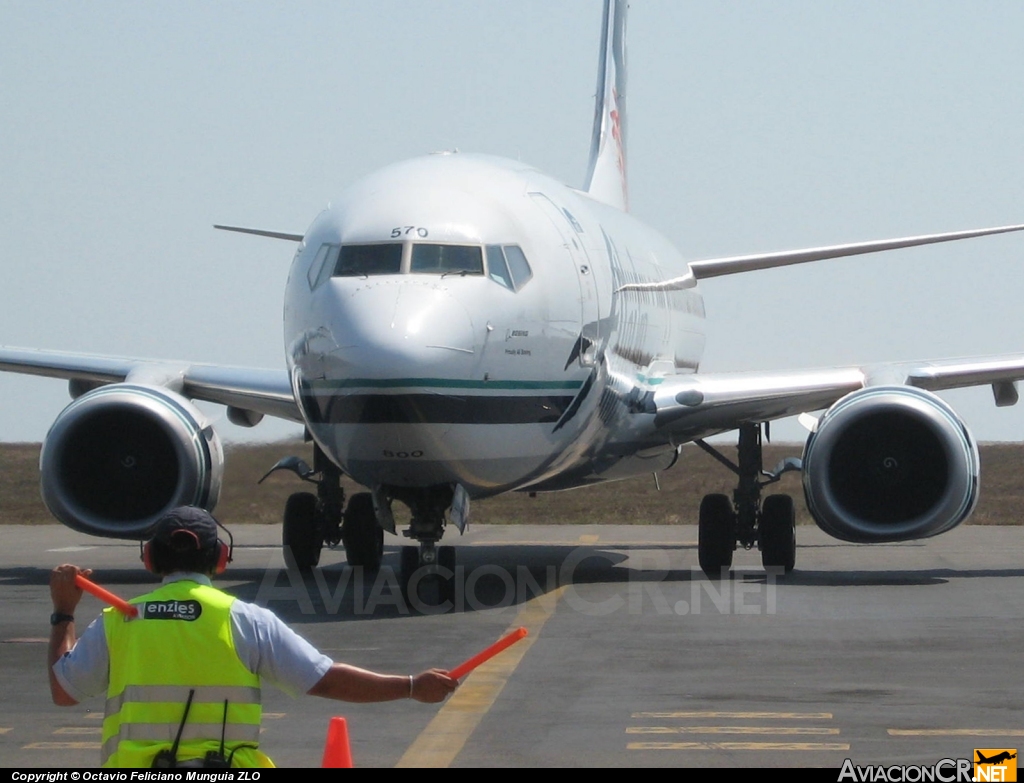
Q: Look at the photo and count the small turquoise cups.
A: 0